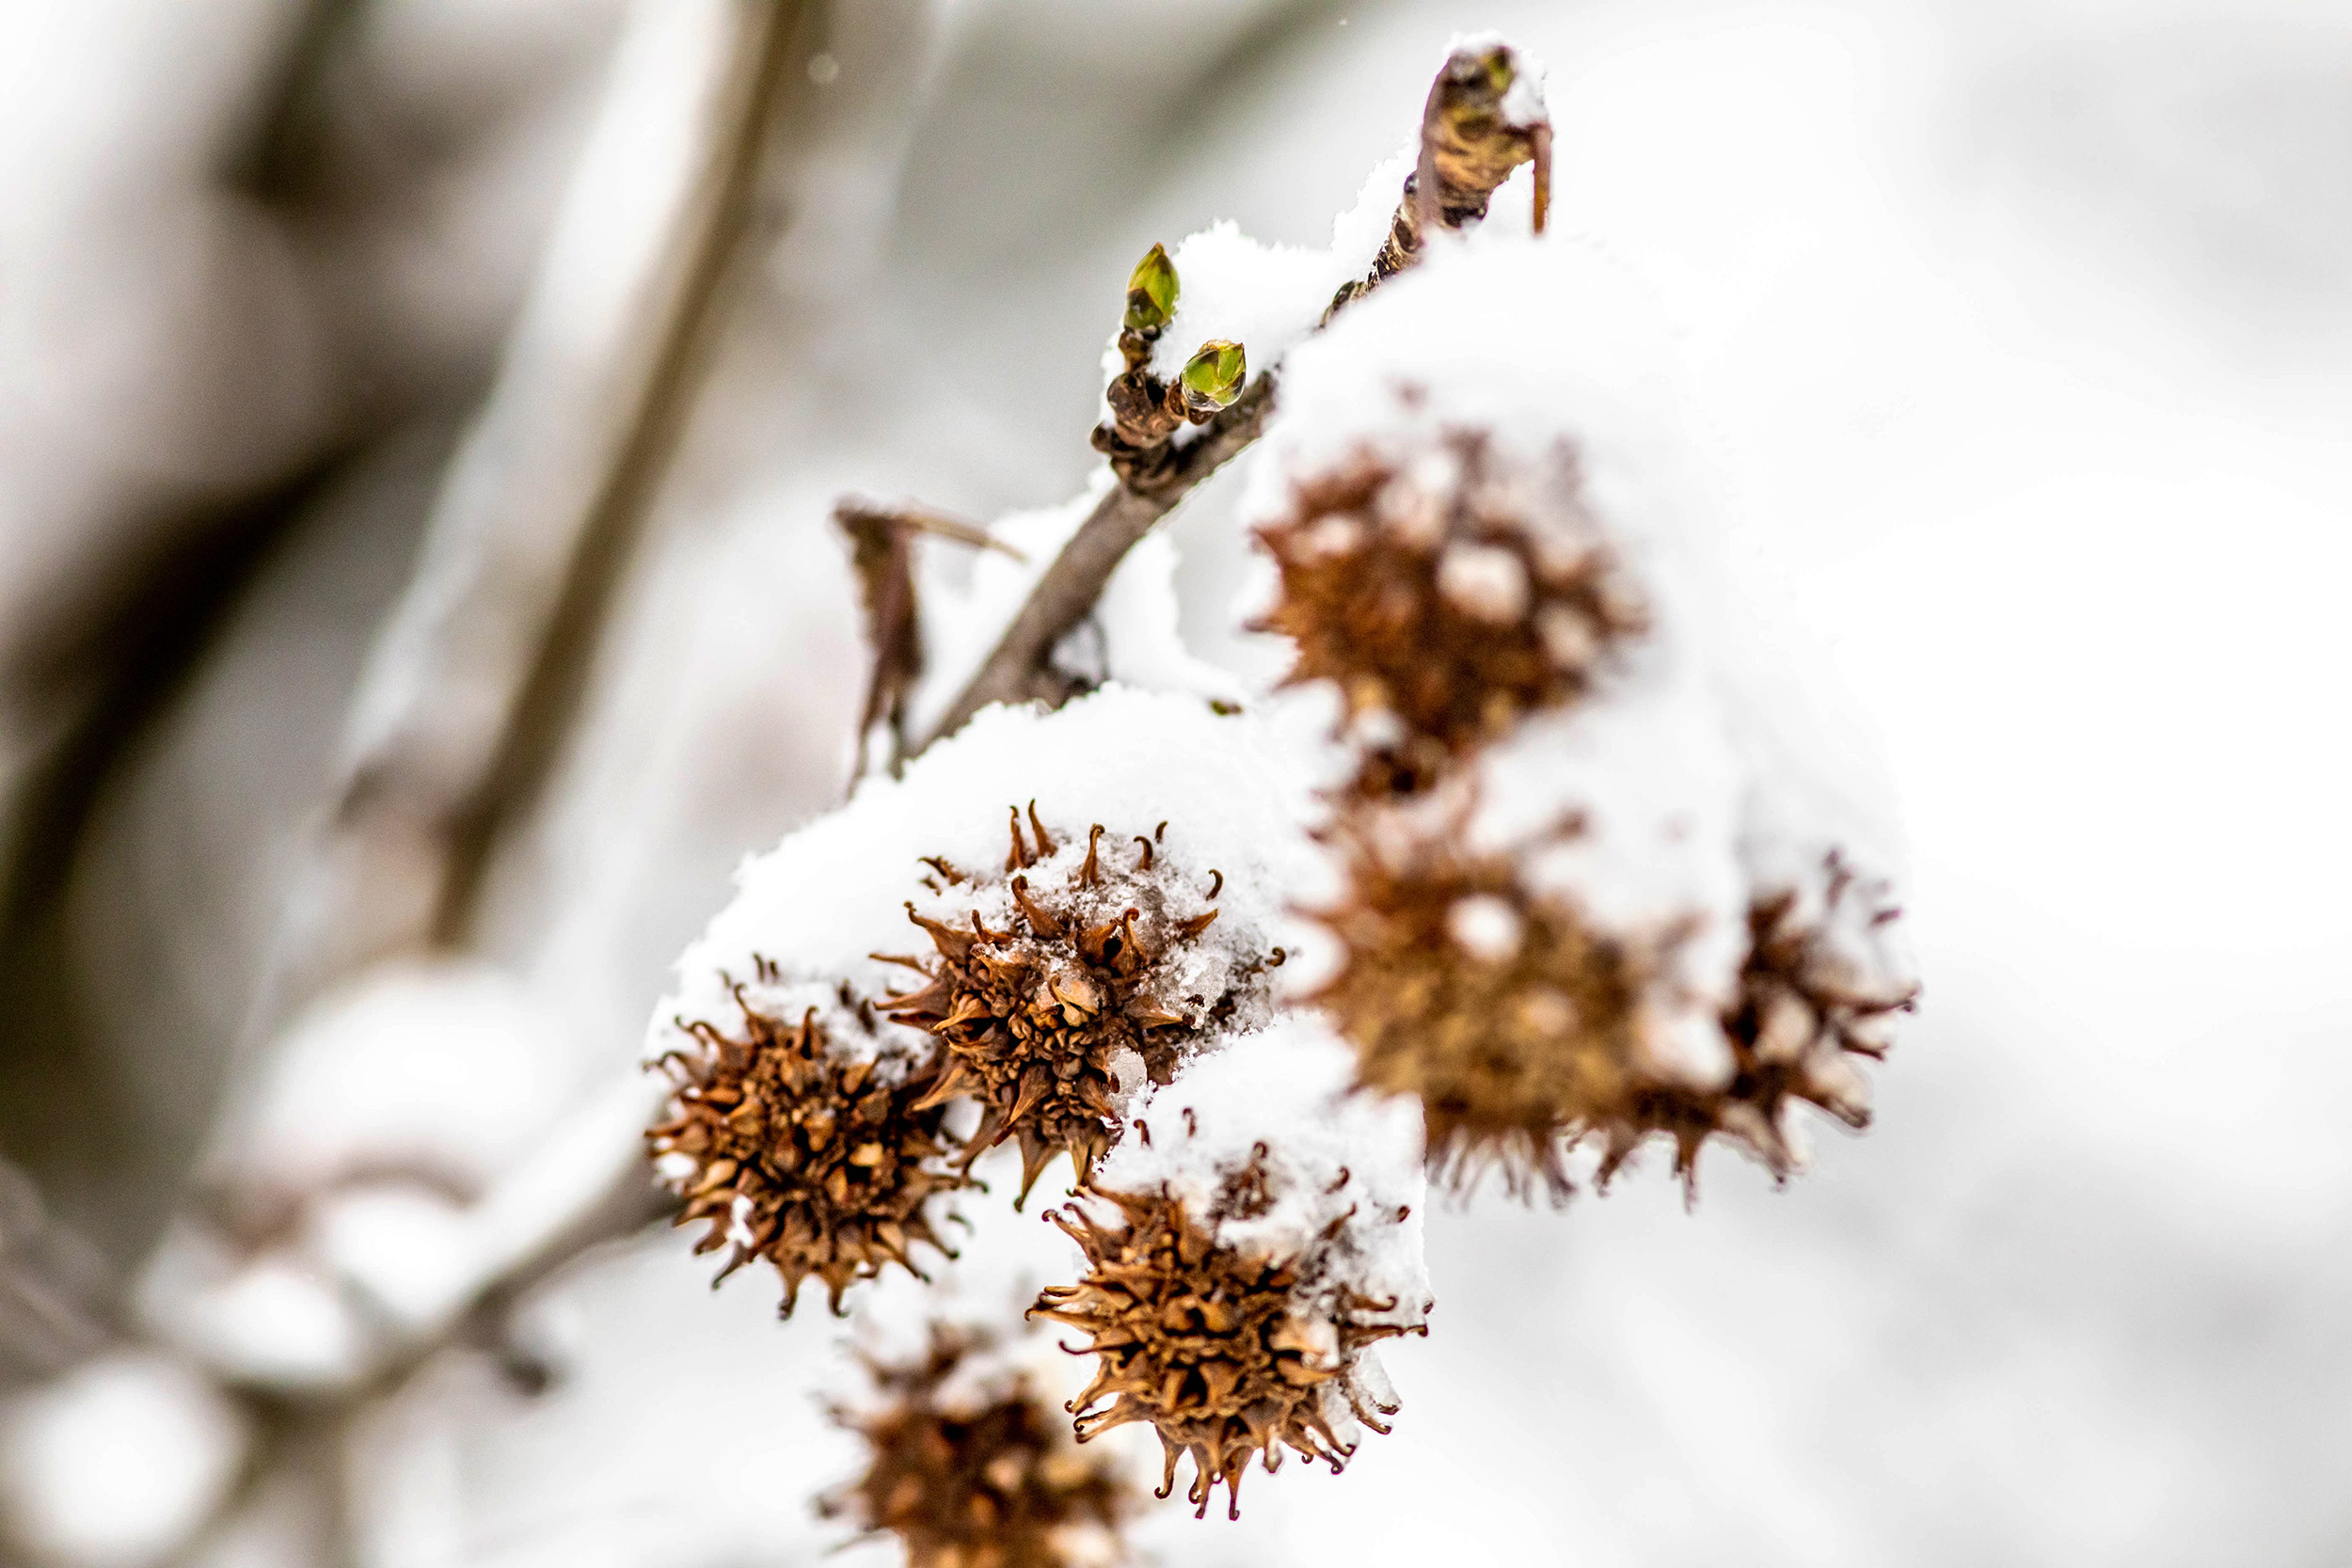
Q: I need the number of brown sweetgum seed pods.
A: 7